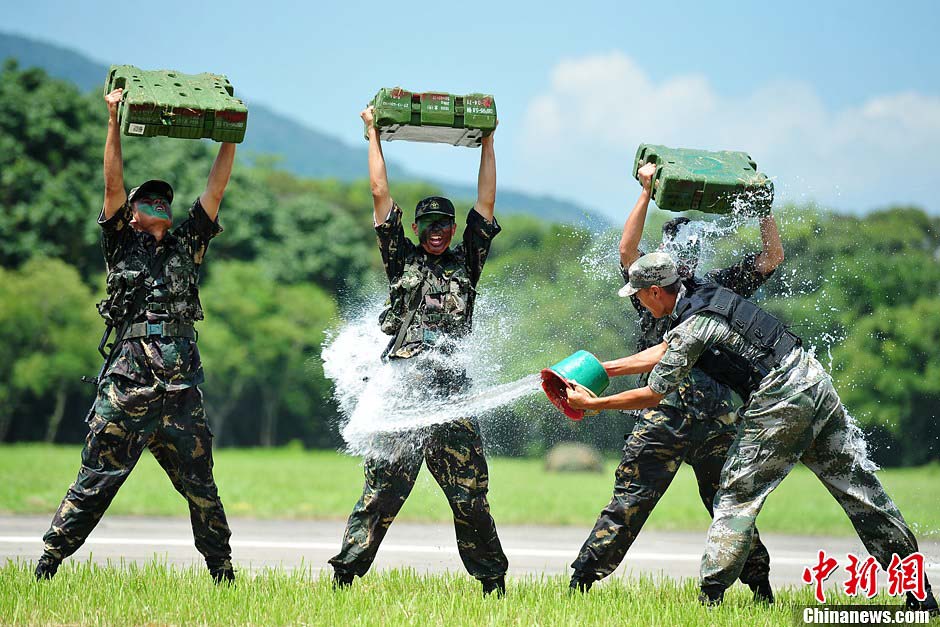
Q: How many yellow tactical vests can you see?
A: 0